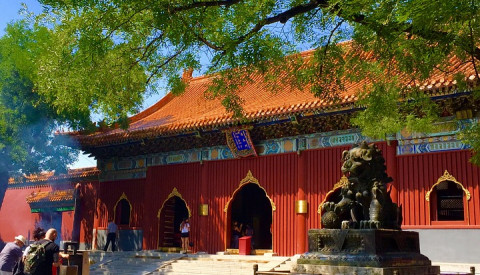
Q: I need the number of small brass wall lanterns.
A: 2